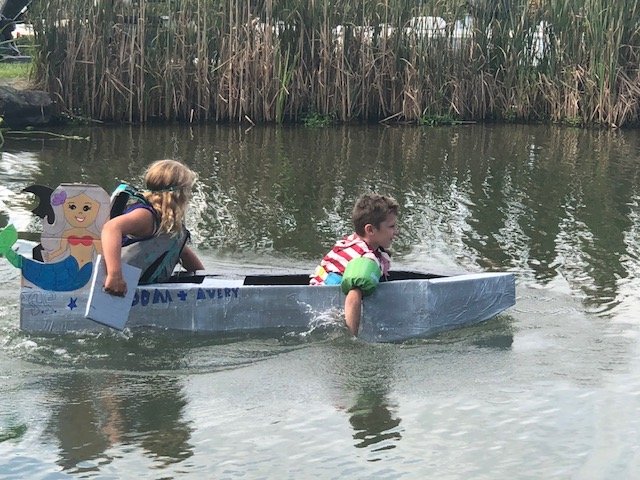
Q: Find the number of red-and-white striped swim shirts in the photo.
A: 1